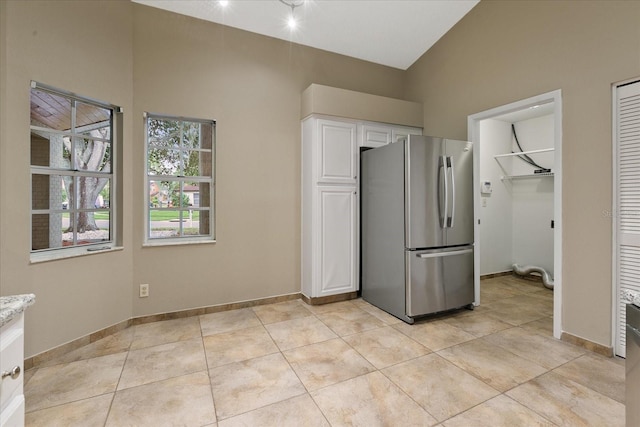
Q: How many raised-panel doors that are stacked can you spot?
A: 2